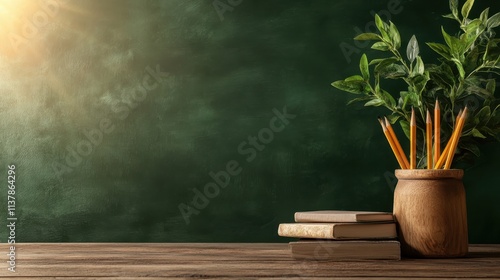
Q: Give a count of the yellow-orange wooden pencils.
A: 7